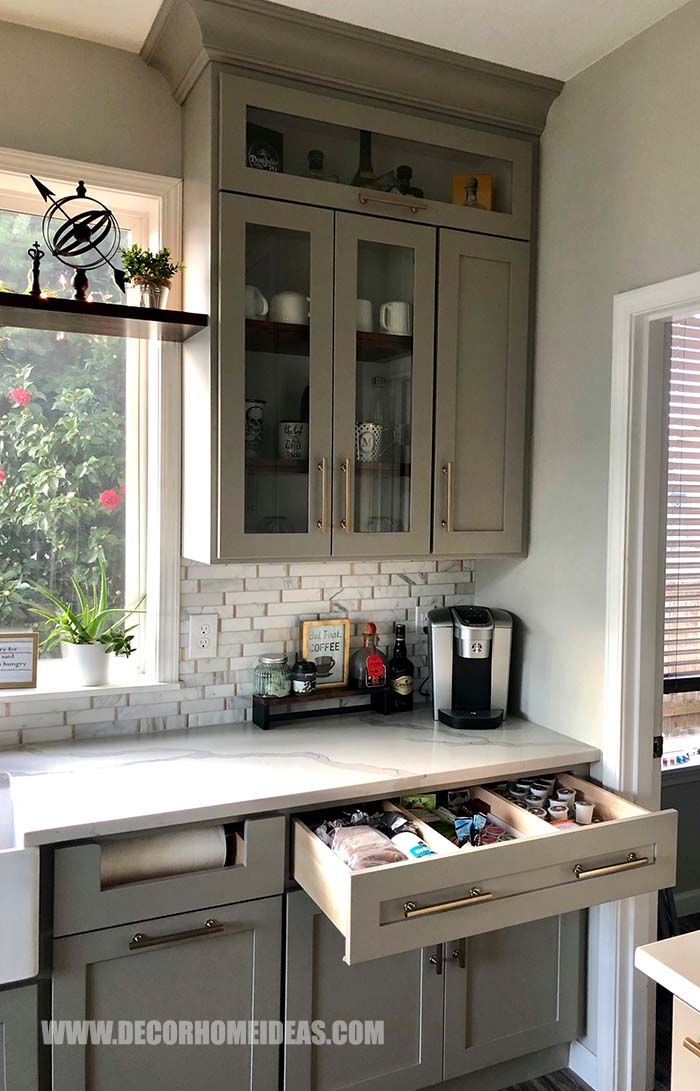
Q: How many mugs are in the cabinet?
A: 7